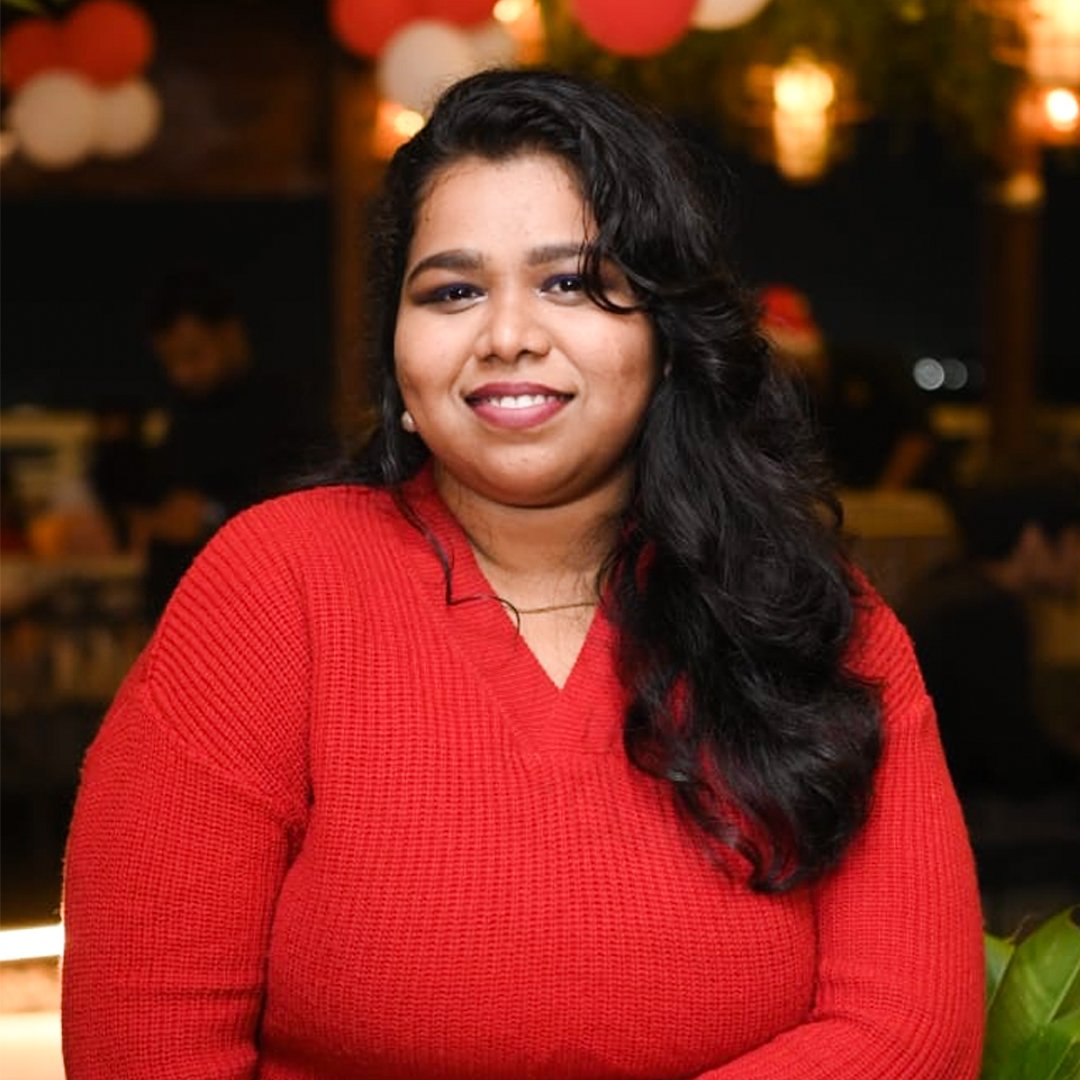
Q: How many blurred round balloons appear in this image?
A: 10